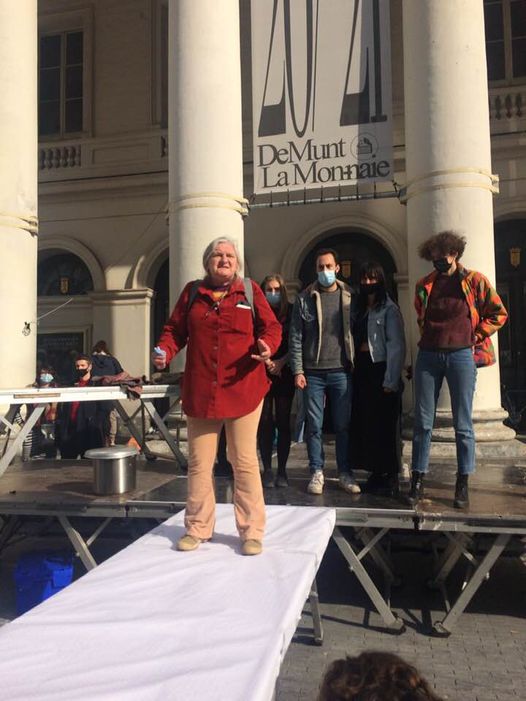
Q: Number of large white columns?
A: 3